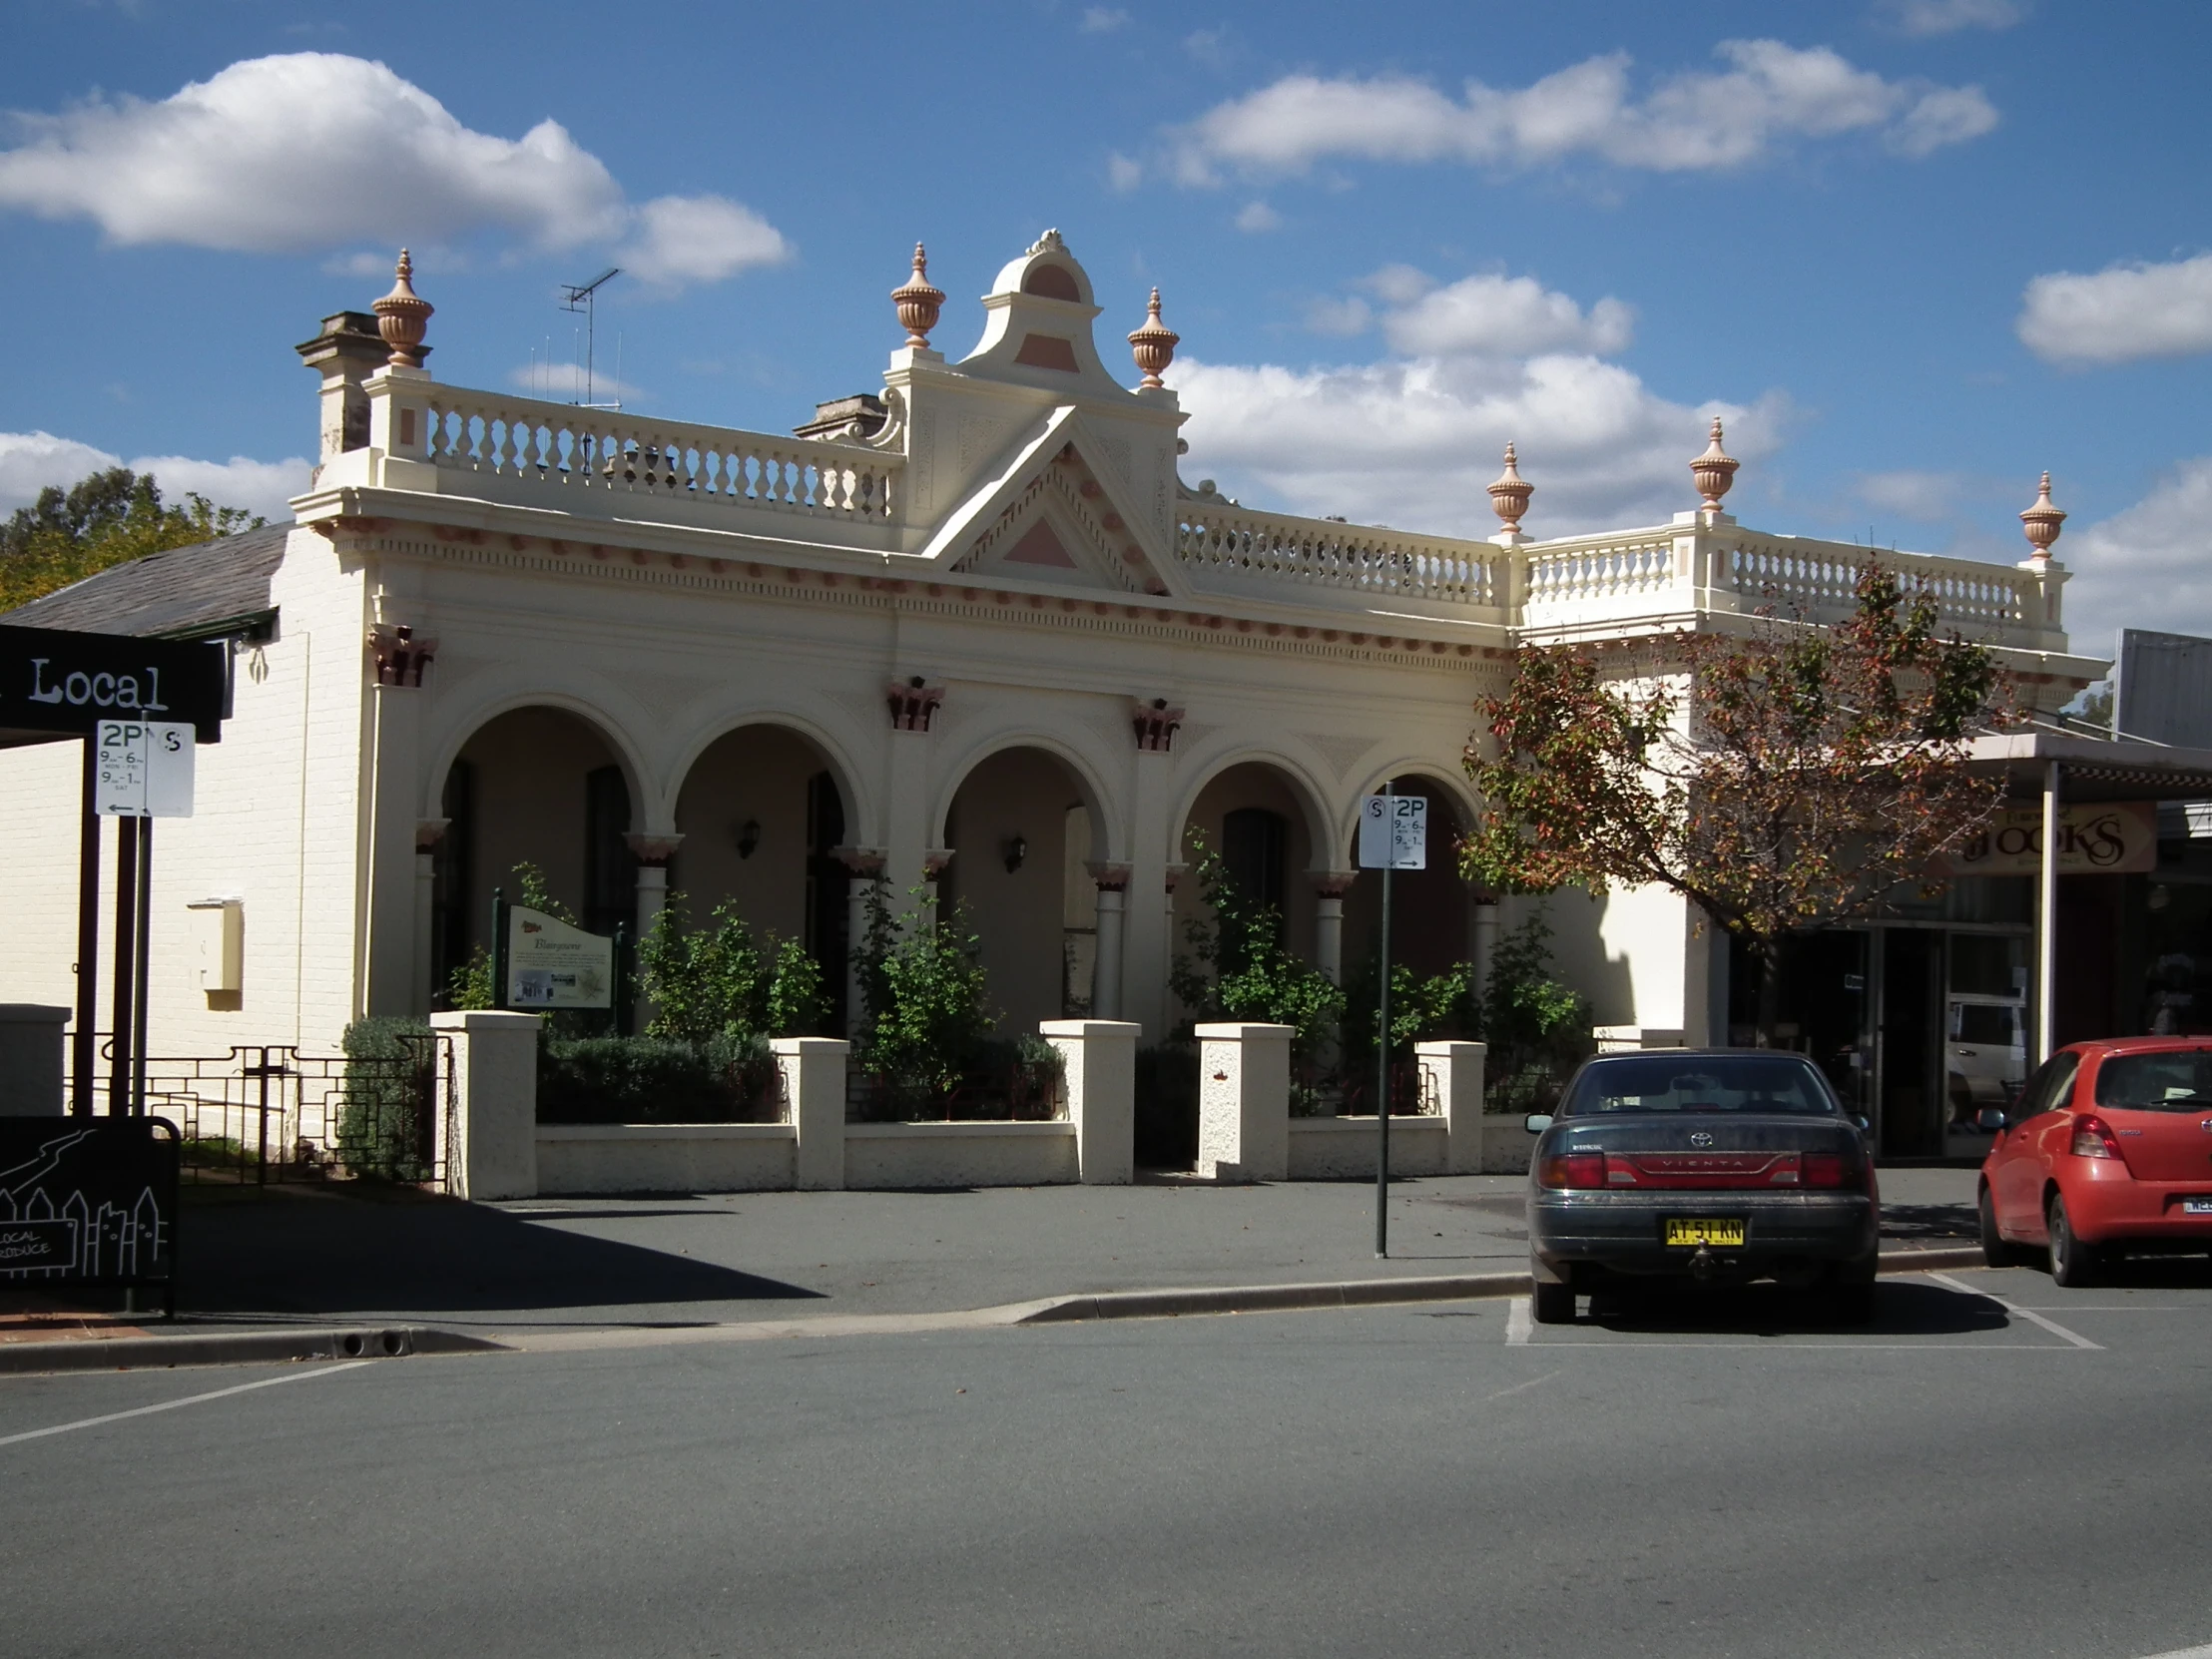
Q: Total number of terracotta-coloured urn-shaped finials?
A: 6